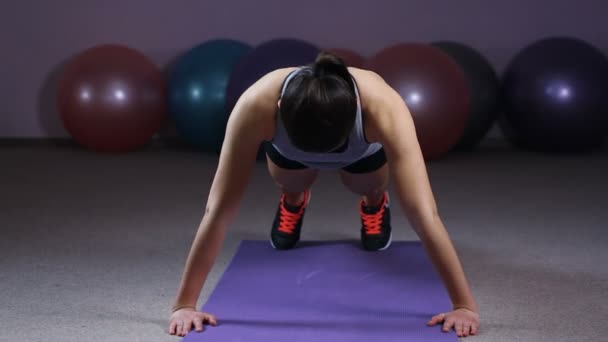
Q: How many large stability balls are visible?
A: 7